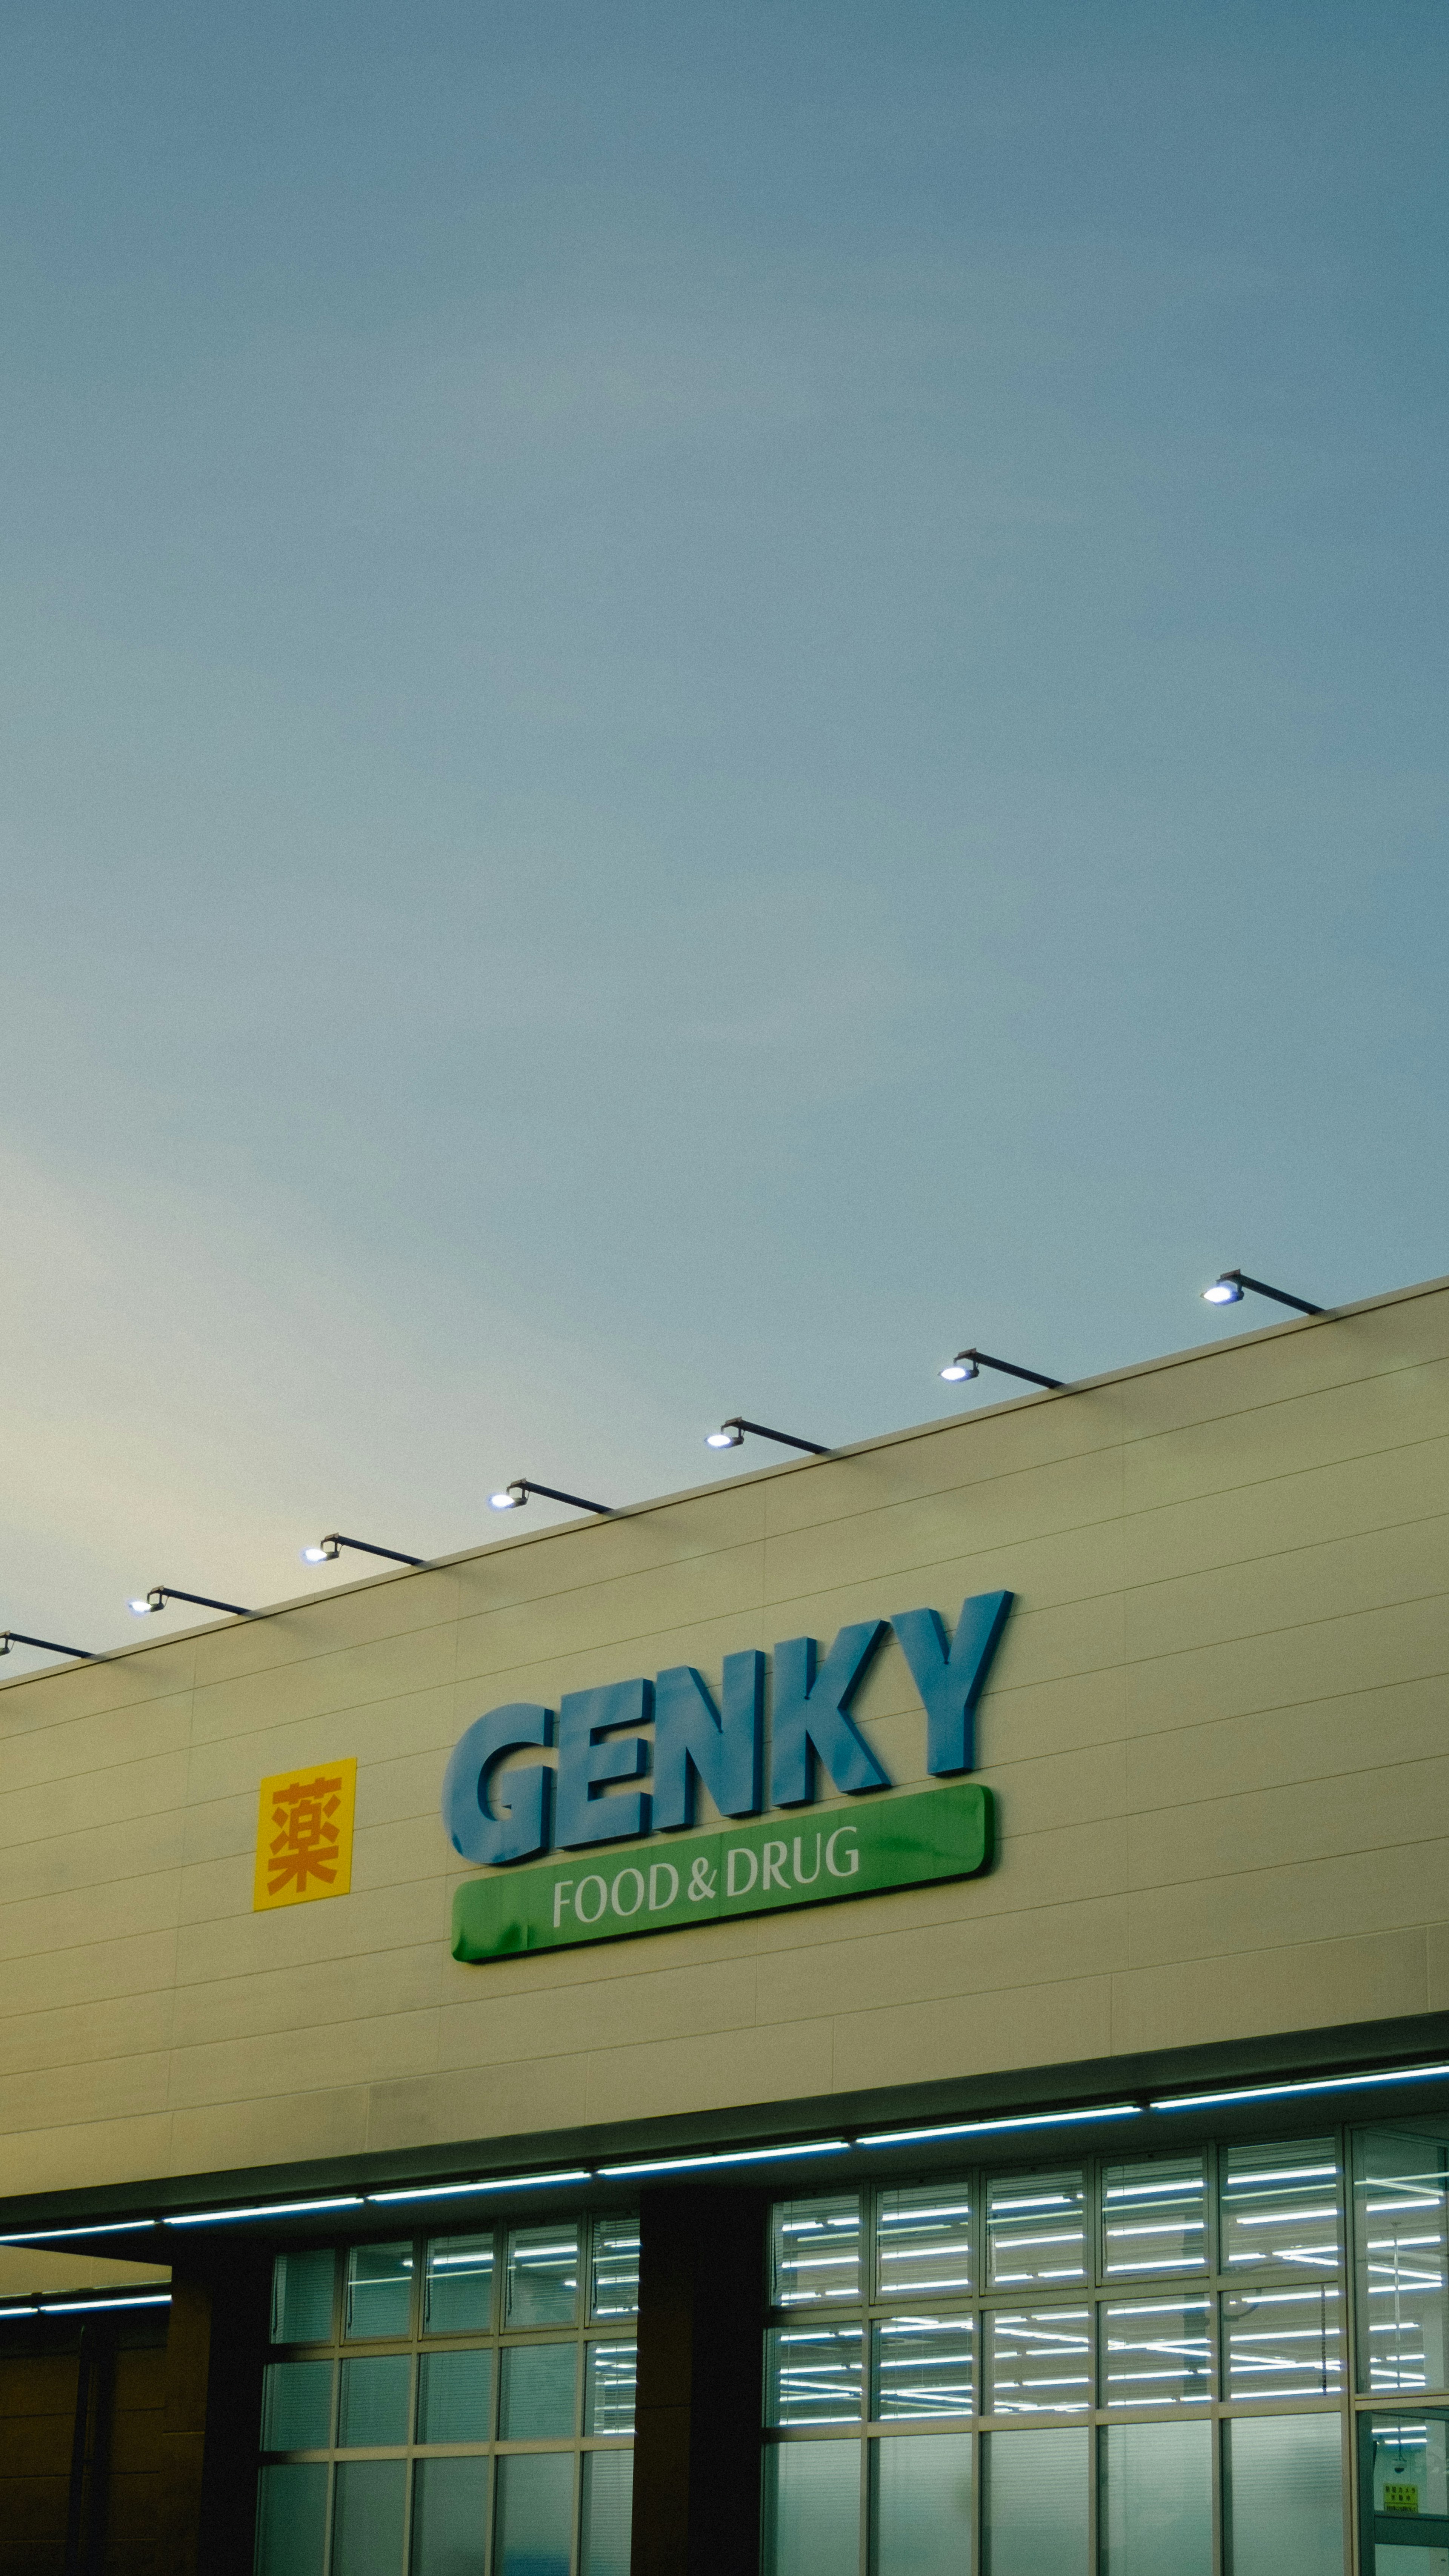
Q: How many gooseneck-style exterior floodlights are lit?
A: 6